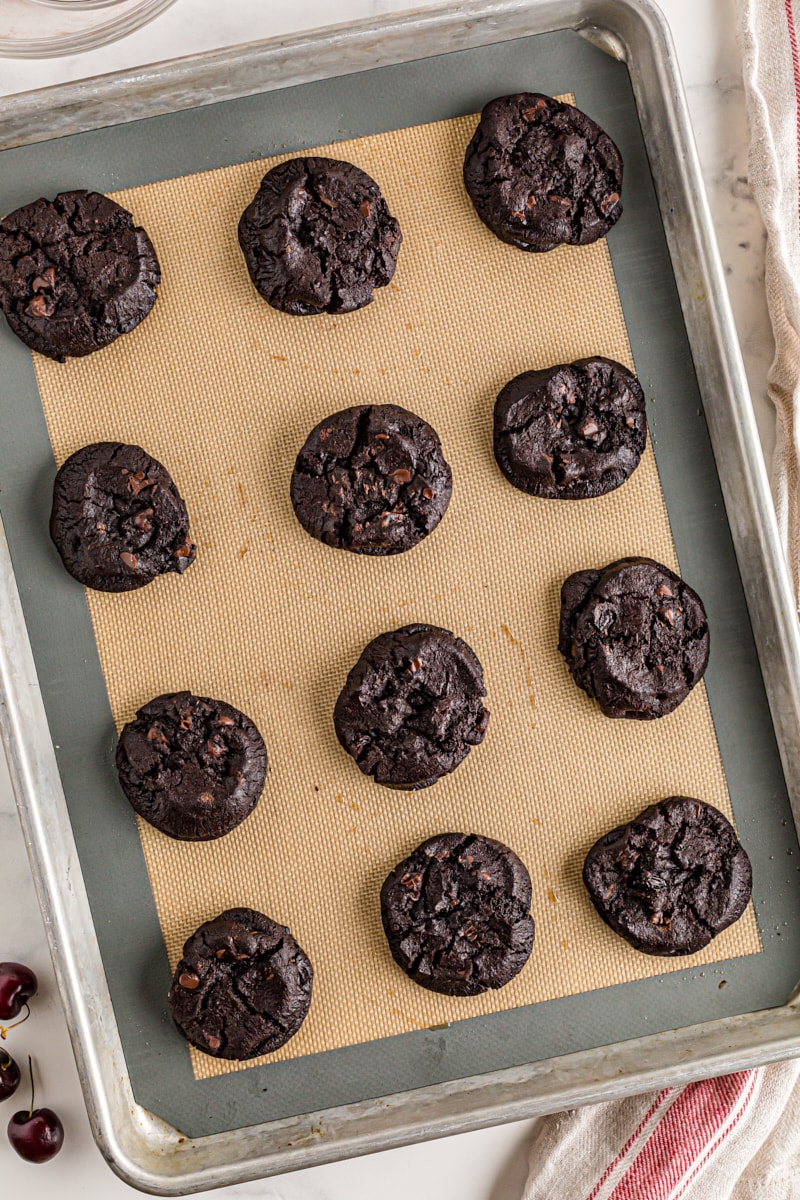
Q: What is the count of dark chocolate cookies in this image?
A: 12